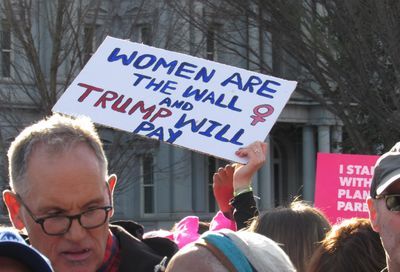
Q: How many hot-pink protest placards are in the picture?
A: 1